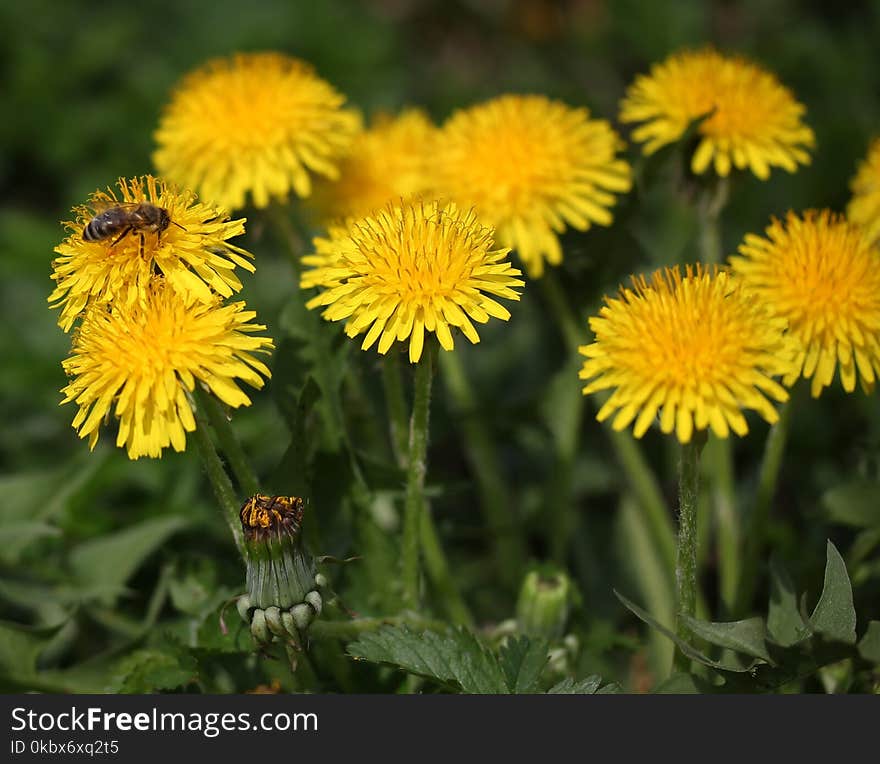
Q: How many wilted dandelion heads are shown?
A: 1